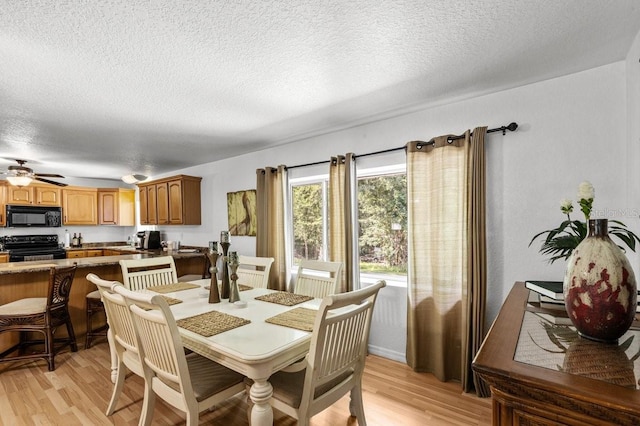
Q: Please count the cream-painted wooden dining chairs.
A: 6